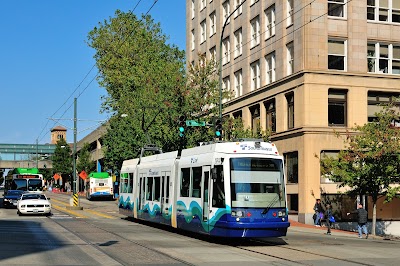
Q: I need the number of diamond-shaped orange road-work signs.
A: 2